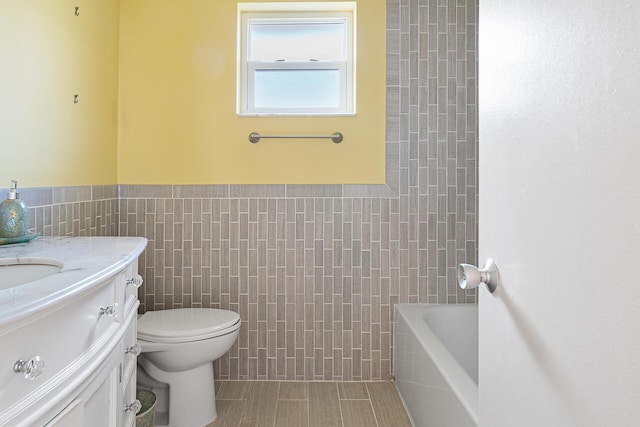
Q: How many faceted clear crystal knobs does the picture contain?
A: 5